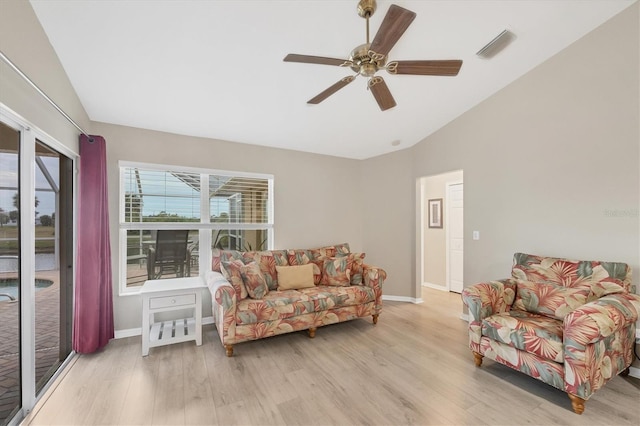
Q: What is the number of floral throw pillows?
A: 4